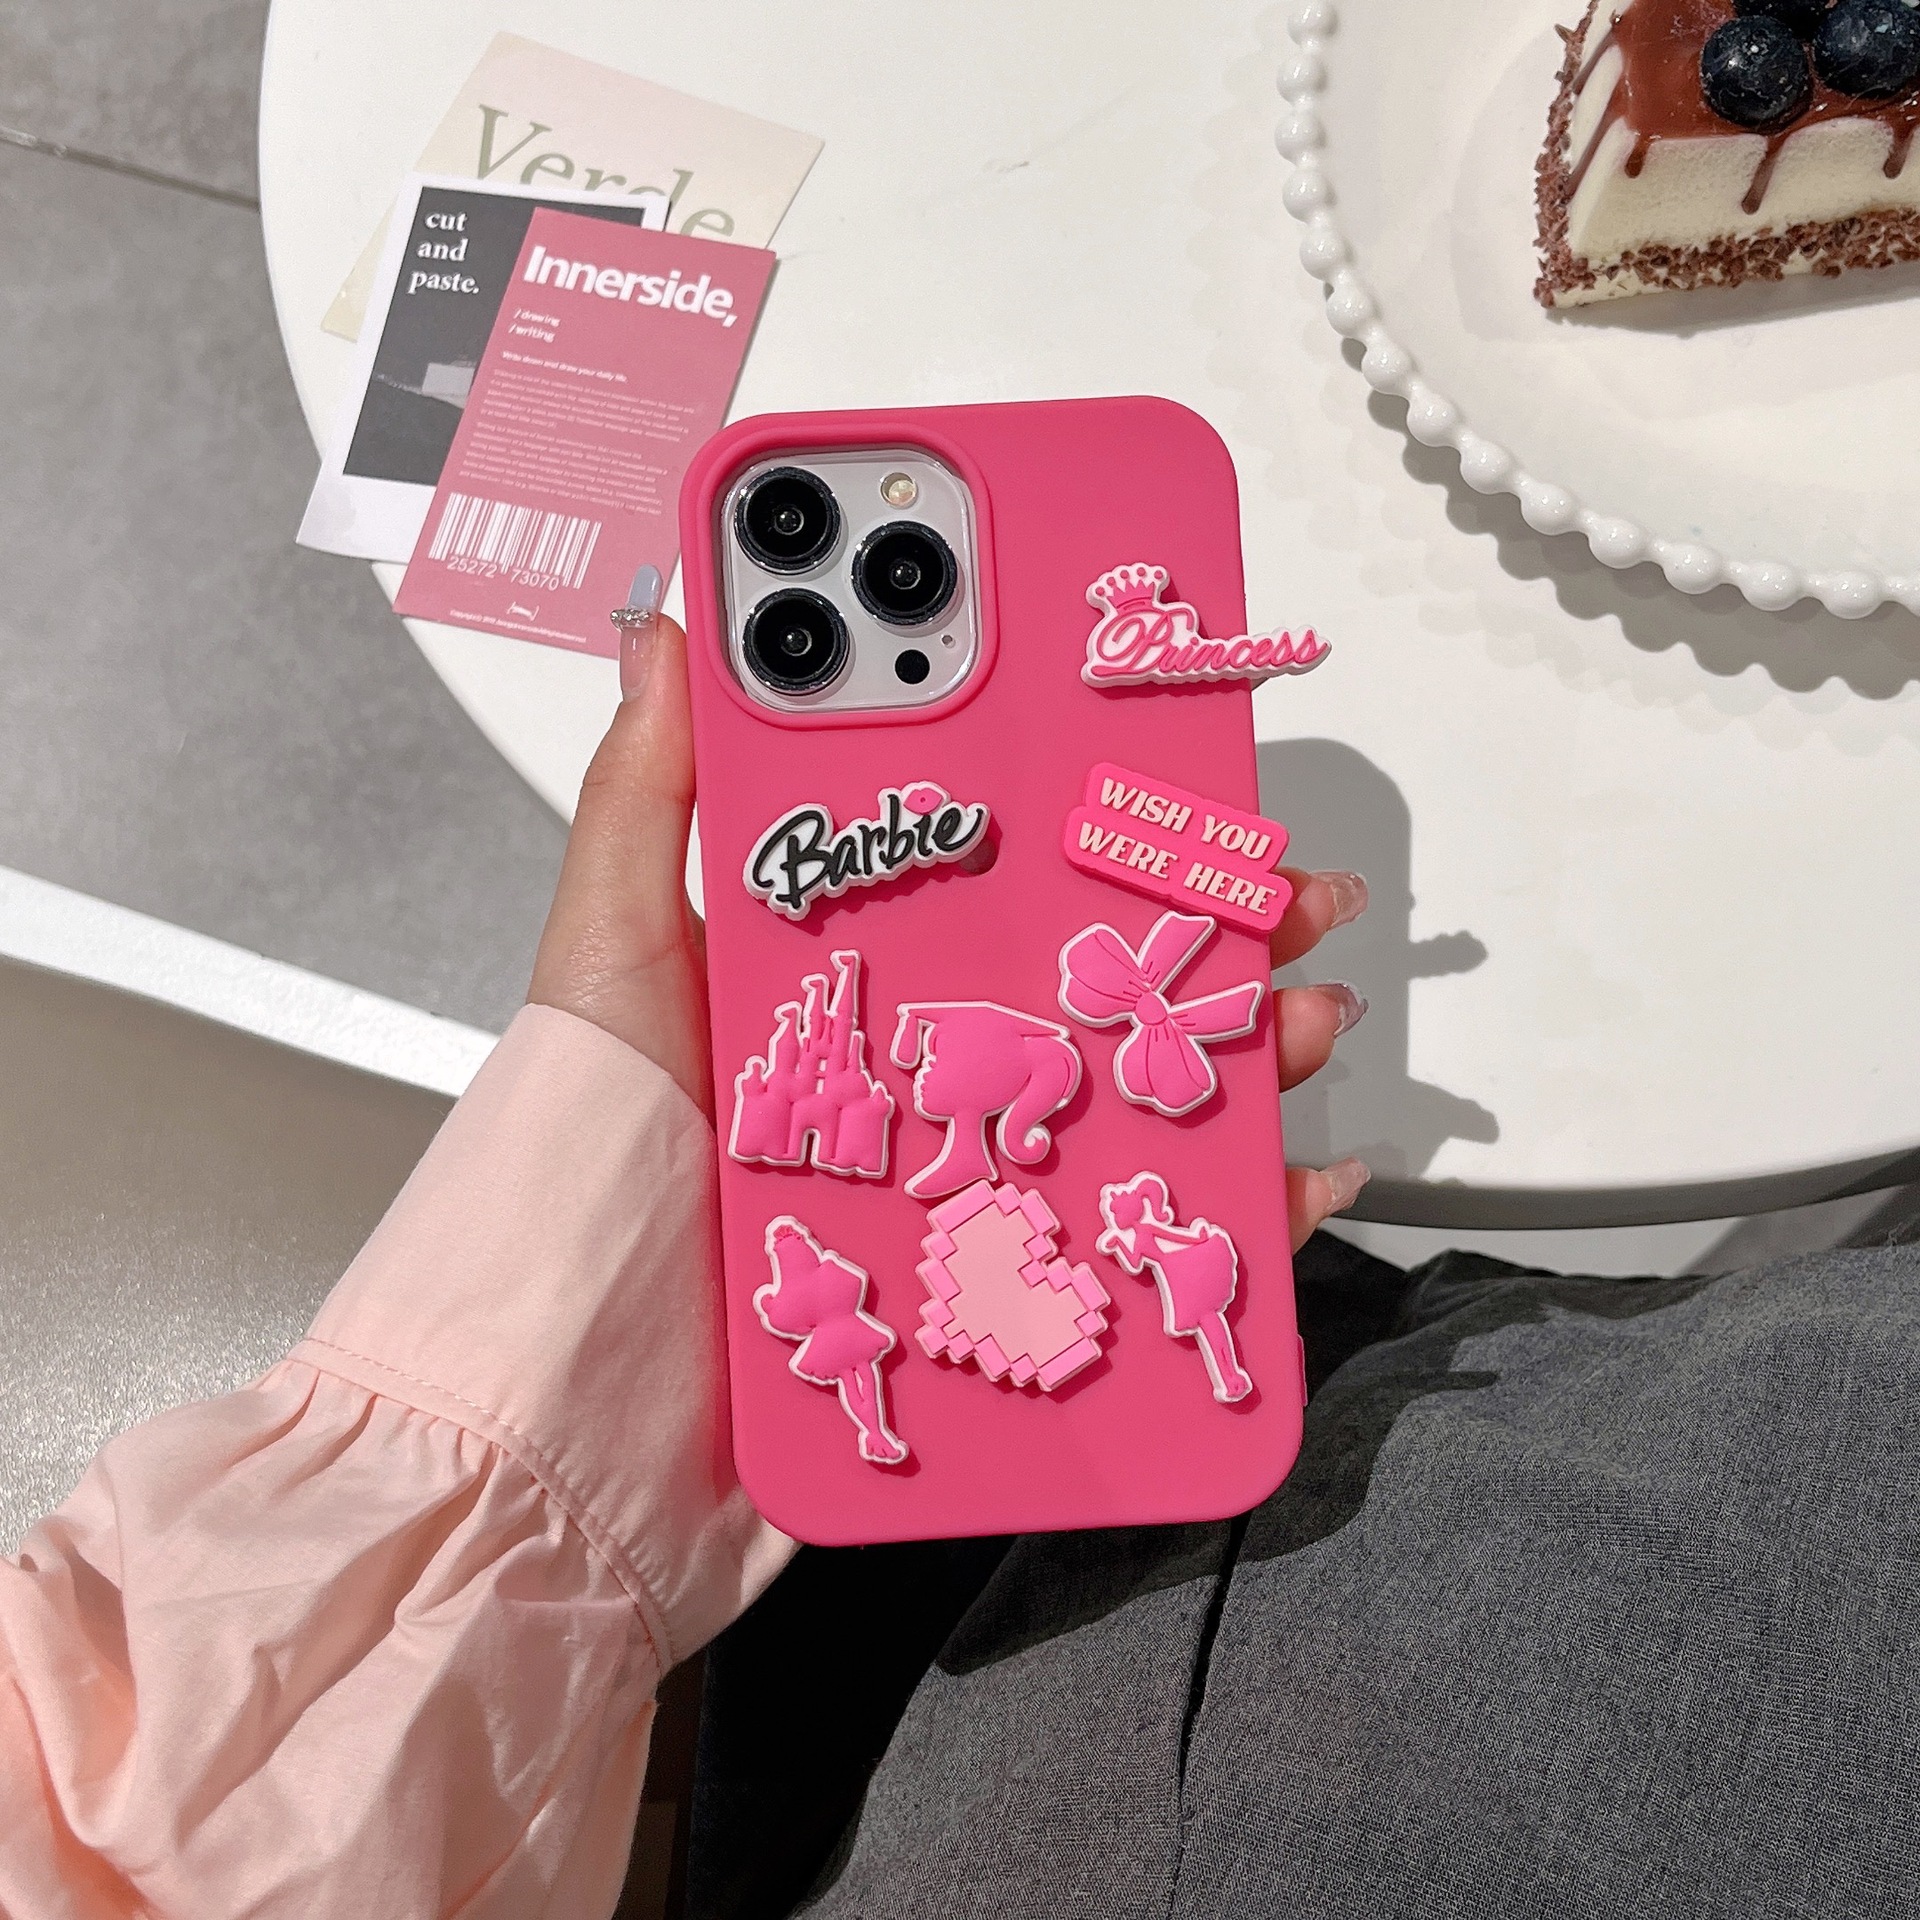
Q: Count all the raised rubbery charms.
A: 9